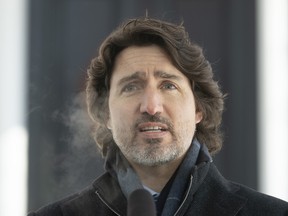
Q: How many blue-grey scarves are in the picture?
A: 1